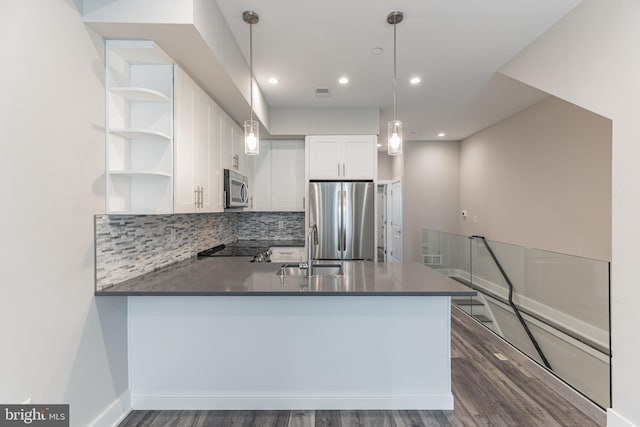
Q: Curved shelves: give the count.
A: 3